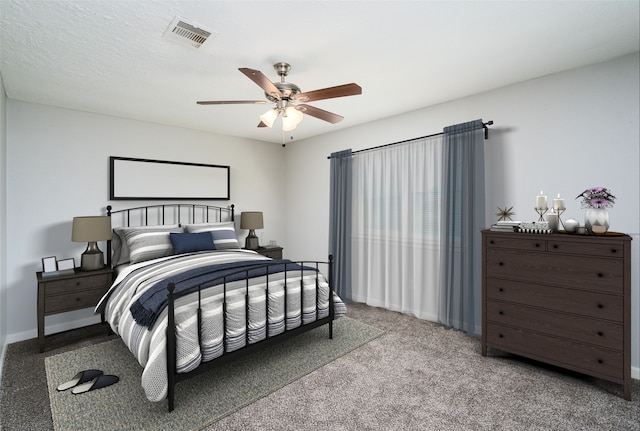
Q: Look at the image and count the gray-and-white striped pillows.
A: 2